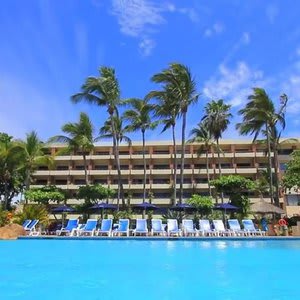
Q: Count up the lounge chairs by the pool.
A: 14